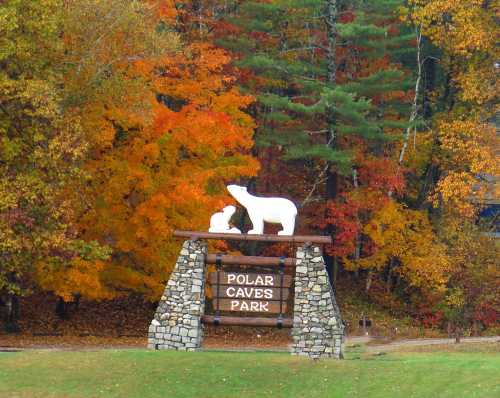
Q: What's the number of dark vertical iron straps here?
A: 2